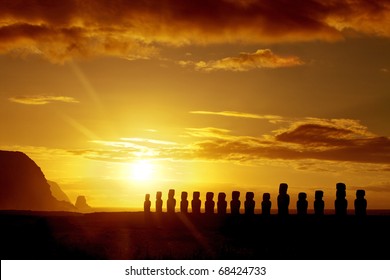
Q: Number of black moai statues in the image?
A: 15